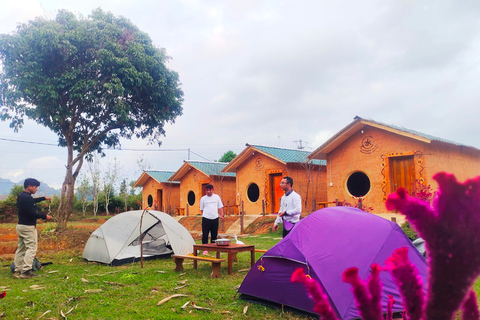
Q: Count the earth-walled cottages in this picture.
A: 4